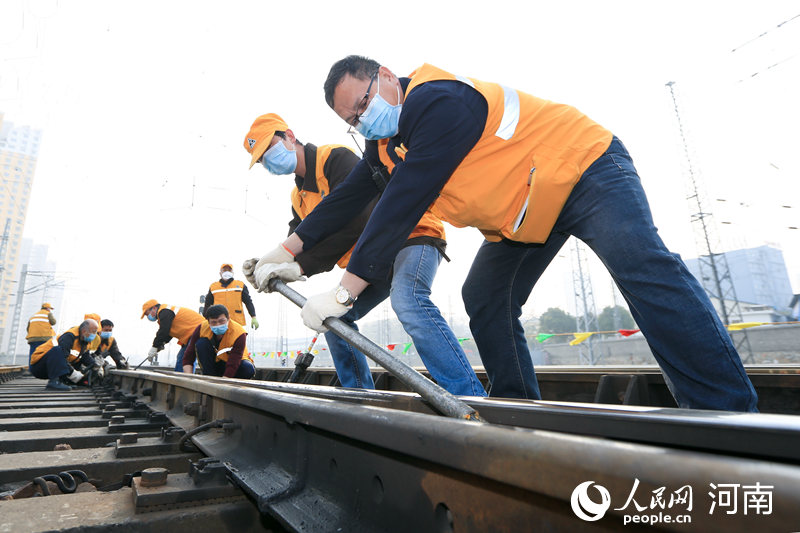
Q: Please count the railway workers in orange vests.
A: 9